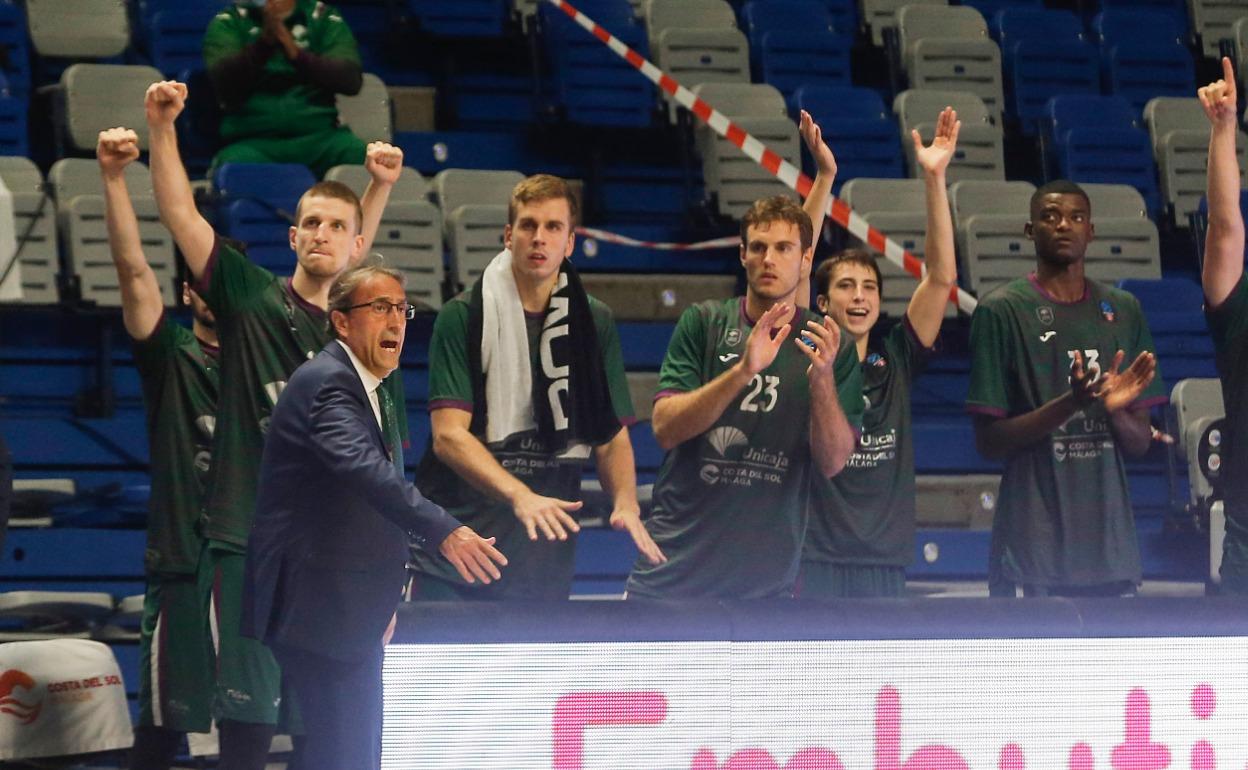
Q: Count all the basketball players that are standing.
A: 7